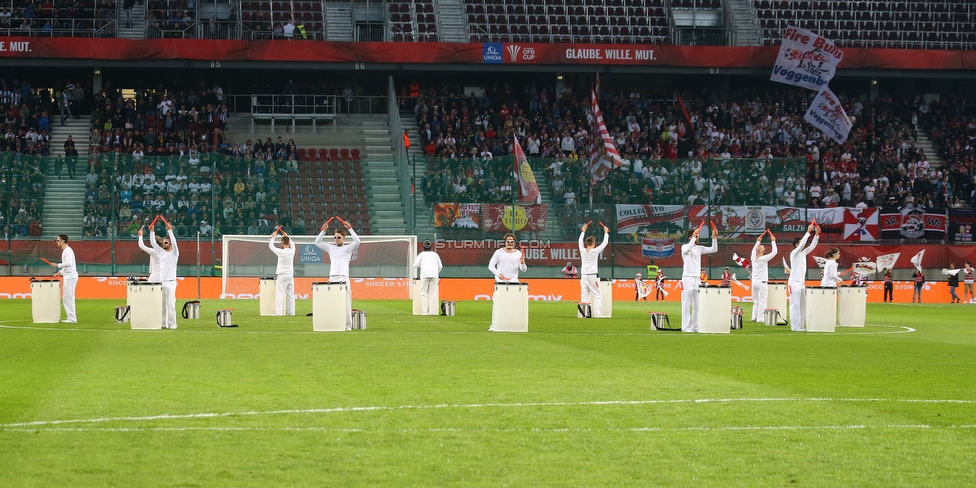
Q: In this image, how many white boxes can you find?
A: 11